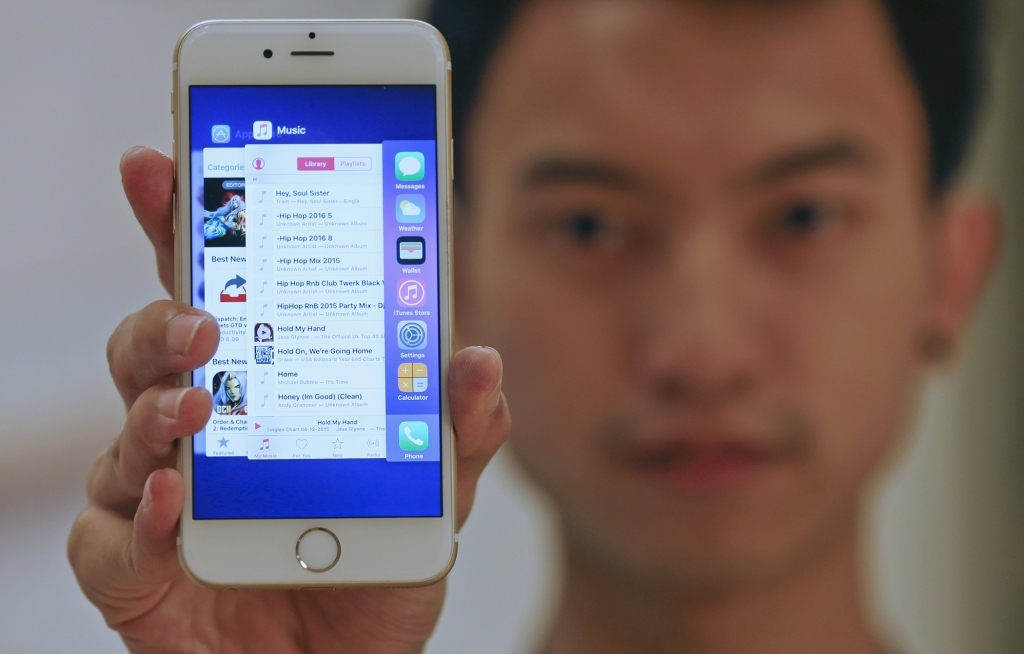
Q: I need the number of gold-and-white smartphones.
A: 1